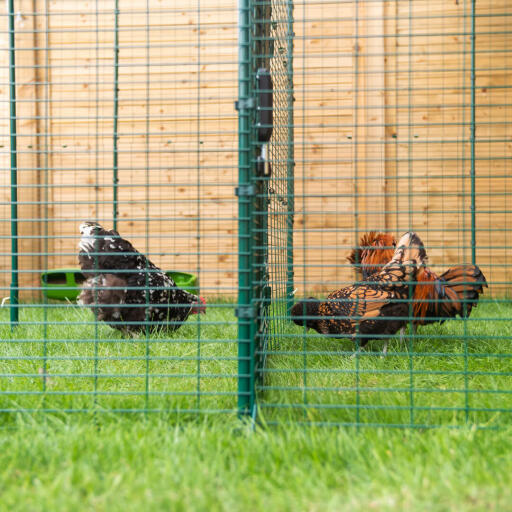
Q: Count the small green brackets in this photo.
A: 3